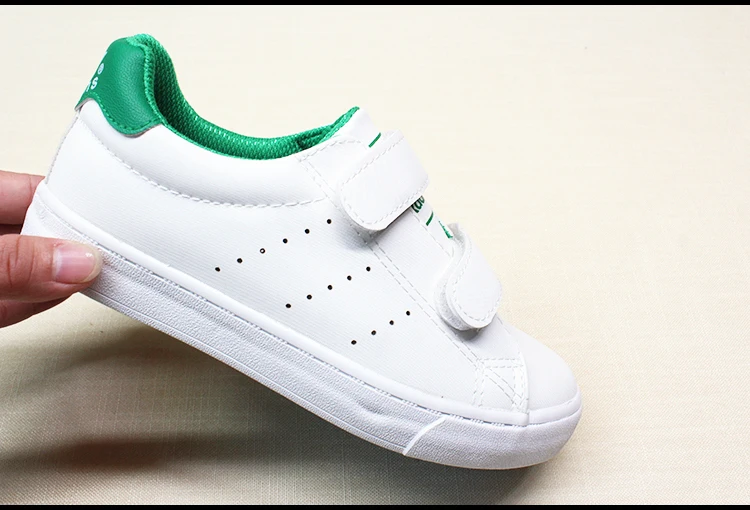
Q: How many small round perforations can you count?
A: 15